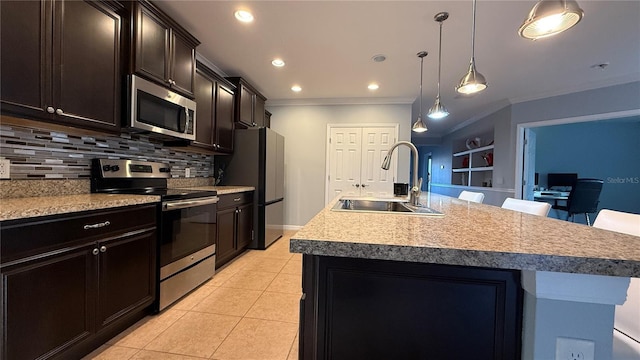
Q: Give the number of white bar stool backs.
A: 3